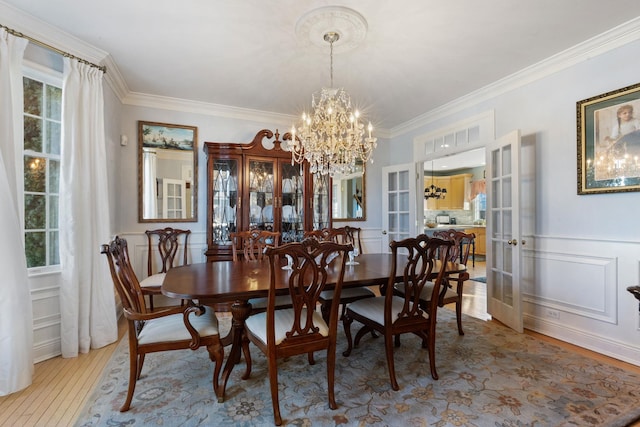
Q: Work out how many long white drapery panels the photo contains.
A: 2